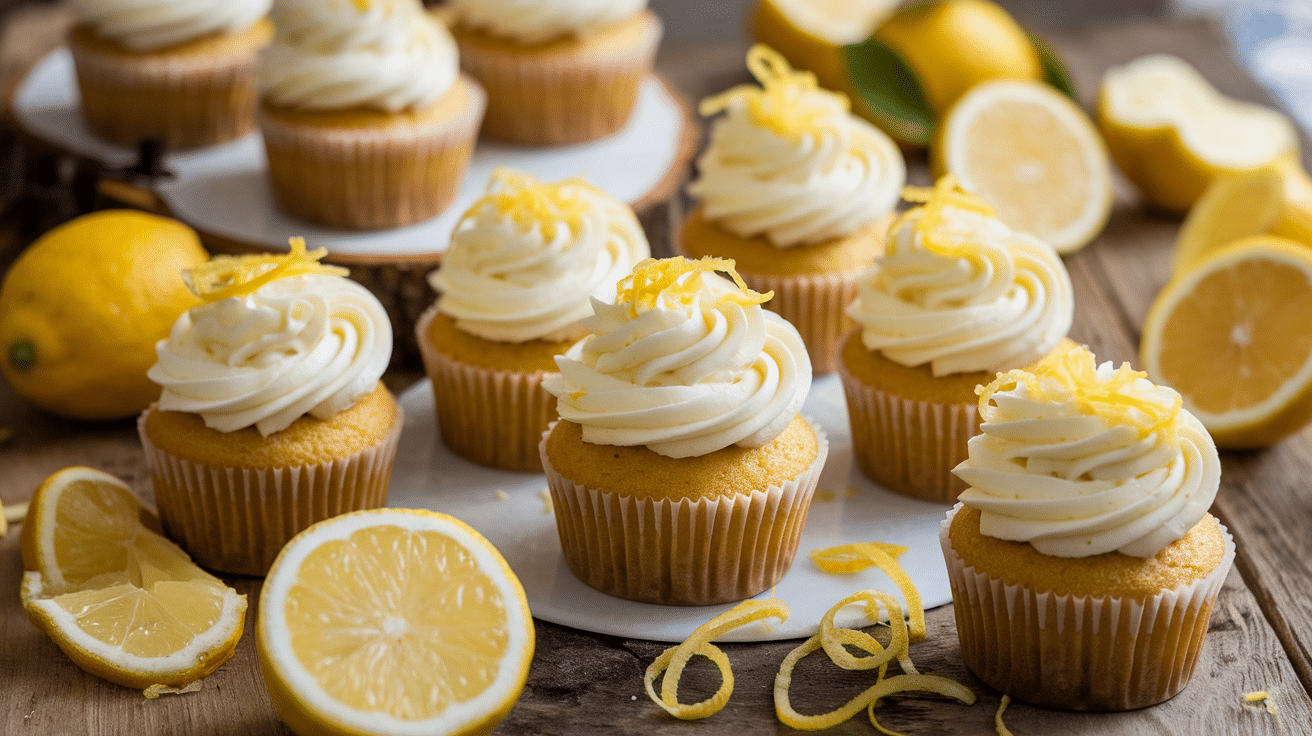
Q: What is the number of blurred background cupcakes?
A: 3